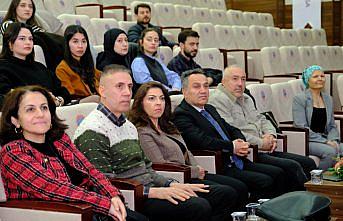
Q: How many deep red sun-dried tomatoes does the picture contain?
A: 0